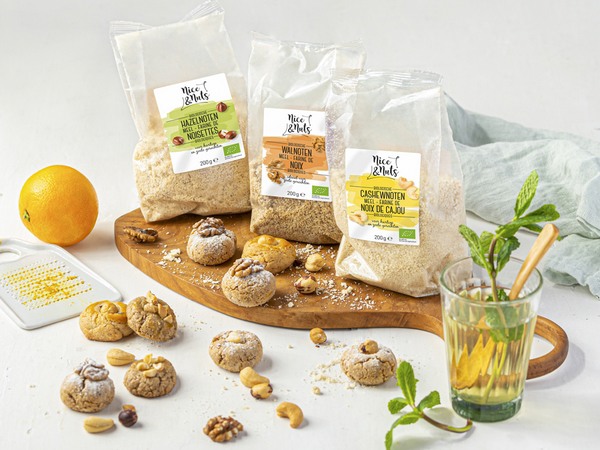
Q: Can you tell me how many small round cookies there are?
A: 9